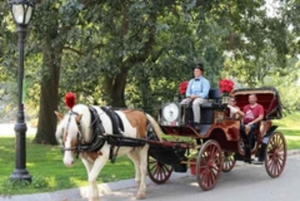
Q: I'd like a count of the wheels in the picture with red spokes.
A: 4